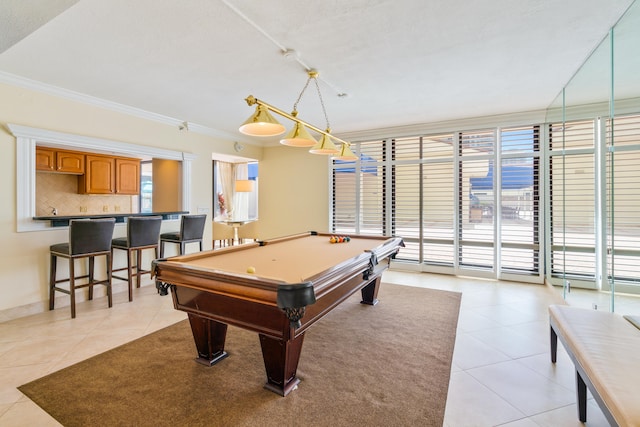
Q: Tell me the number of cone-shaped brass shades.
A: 4